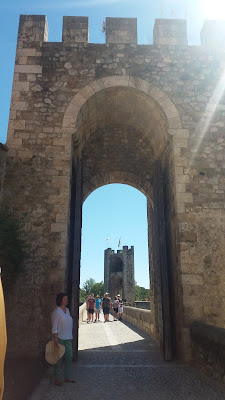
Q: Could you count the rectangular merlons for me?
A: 5